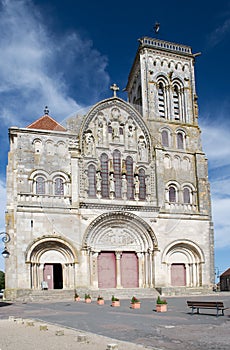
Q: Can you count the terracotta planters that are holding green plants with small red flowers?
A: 6